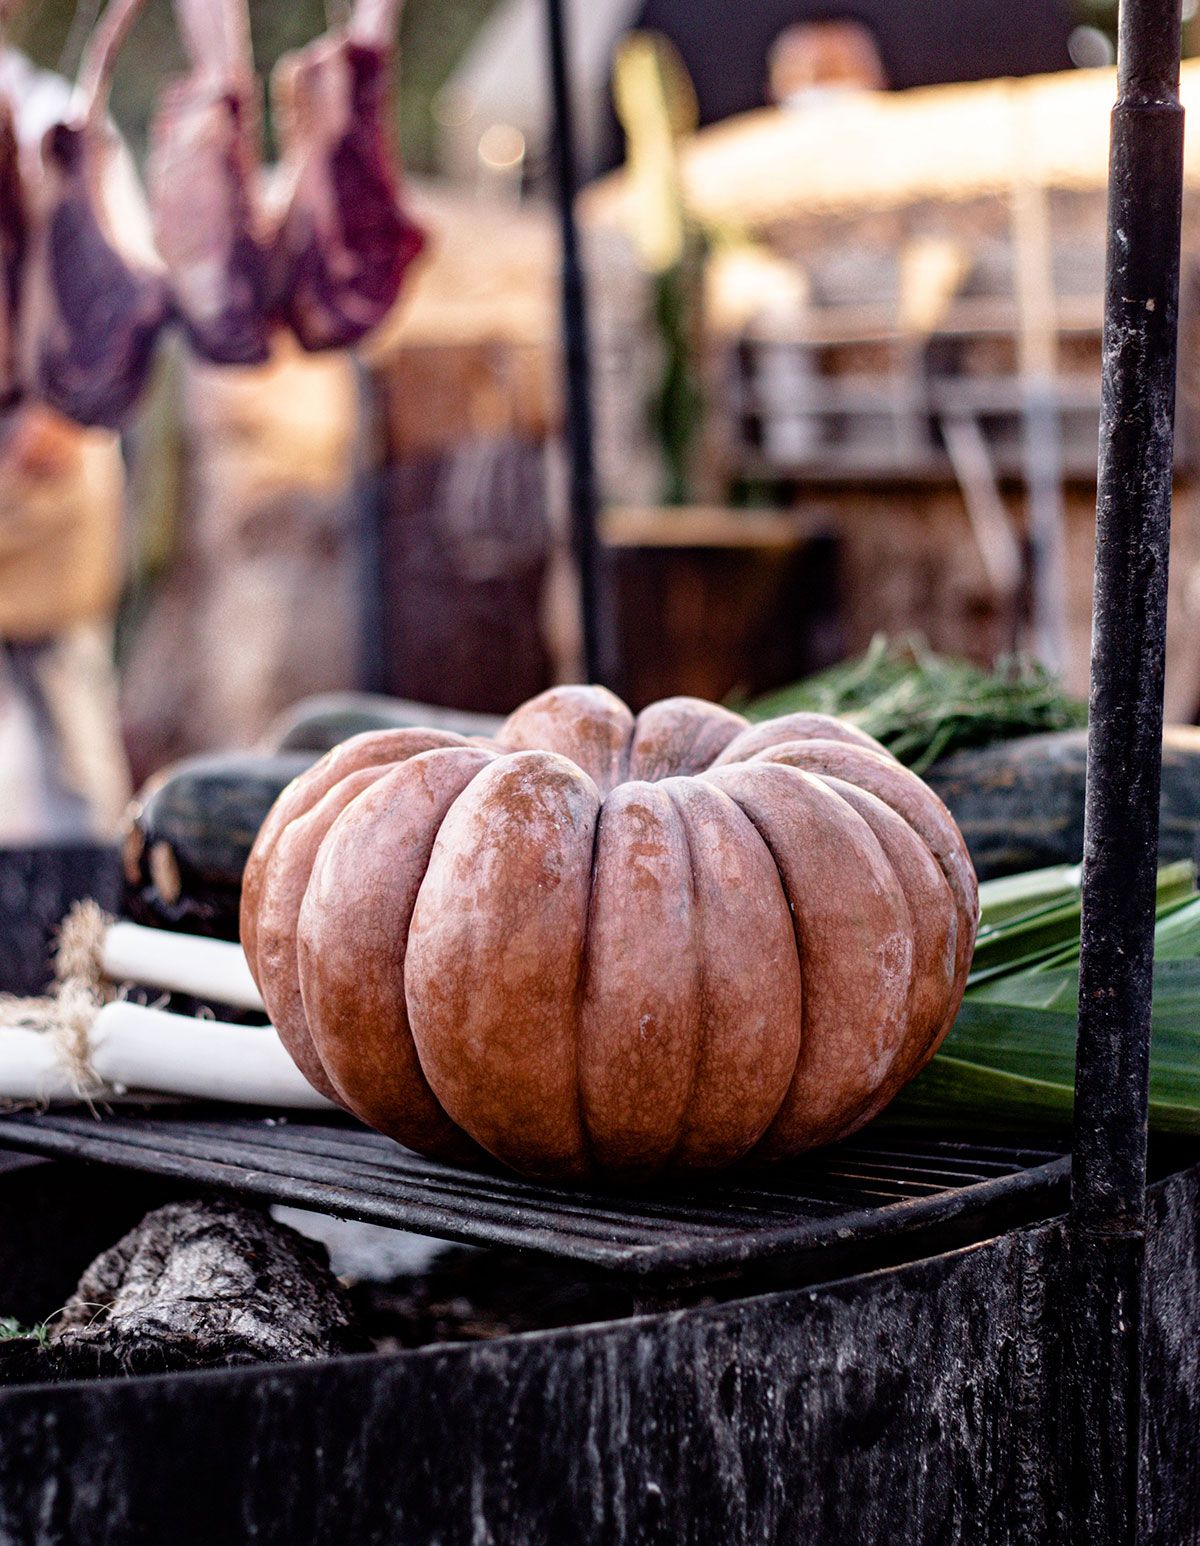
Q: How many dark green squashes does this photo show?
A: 3